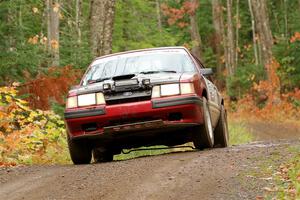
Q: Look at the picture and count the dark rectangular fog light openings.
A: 2